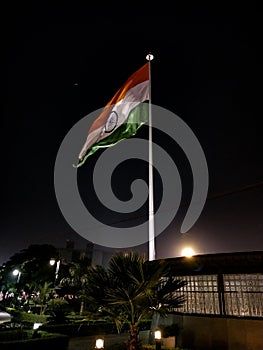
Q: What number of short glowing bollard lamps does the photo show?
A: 2